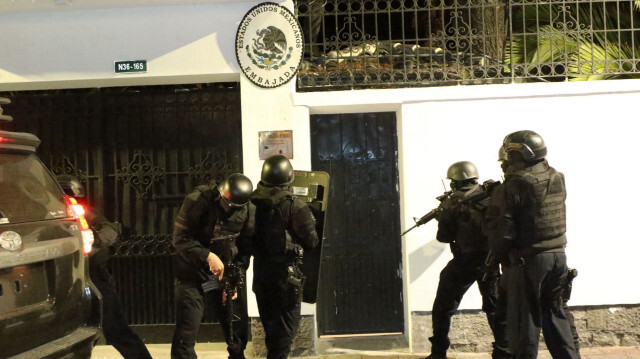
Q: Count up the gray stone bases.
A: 2